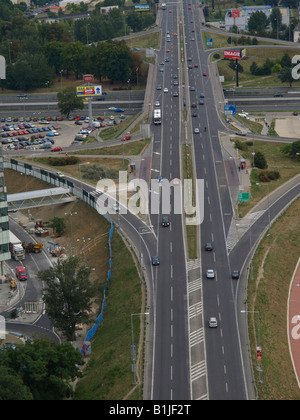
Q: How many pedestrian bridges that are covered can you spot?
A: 1